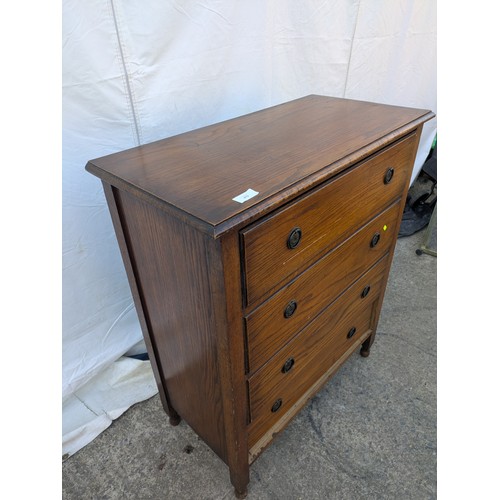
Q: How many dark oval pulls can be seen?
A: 8